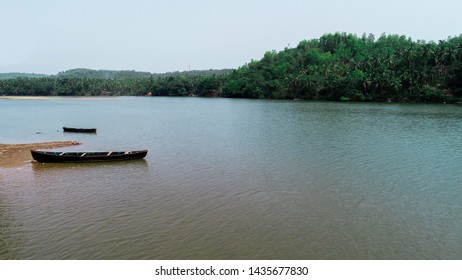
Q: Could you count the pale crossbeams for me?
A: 4